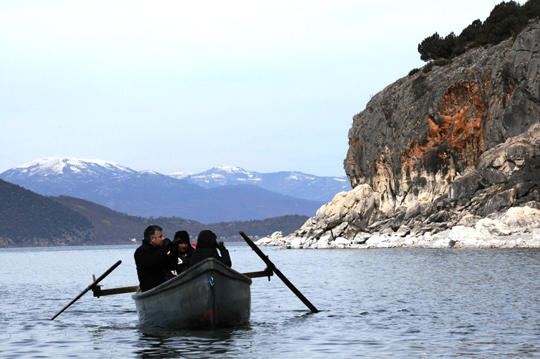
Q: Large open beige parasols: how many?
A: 0